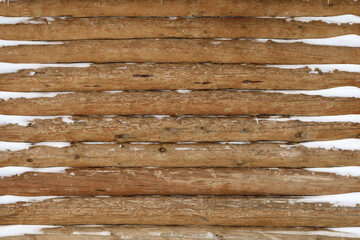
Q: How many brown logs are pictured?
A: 10